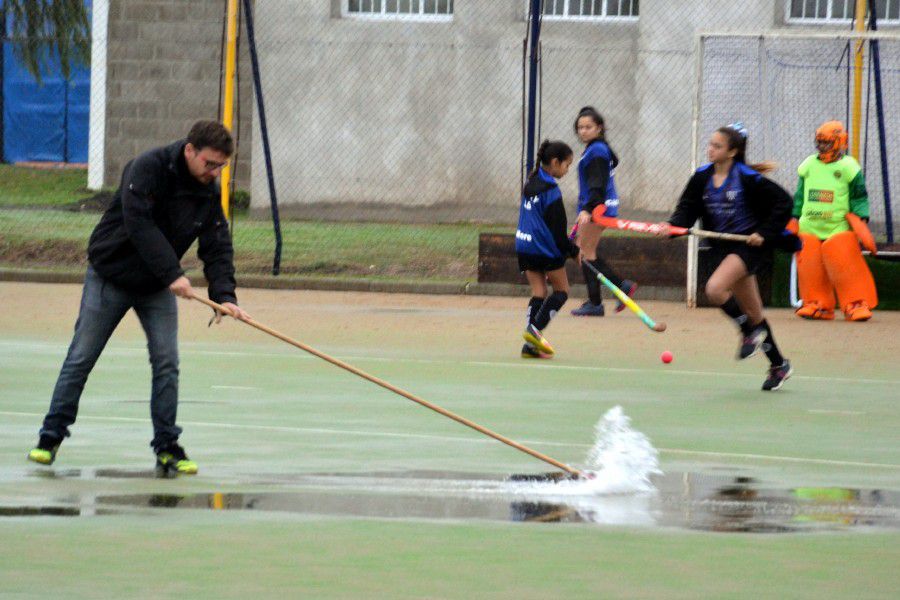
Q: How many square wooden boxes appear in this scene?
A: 0